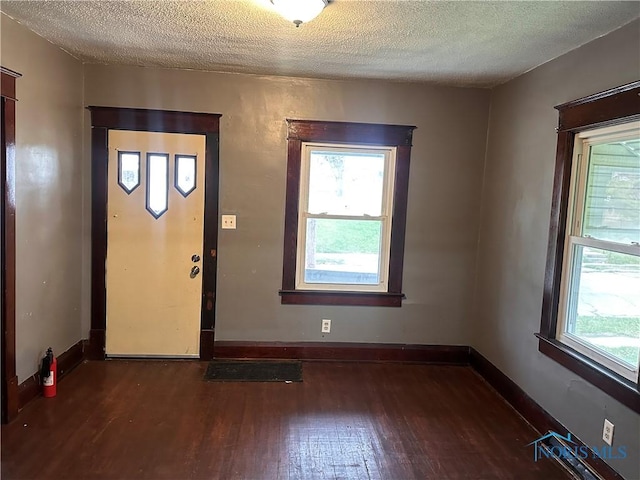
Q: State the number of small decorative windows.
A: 3